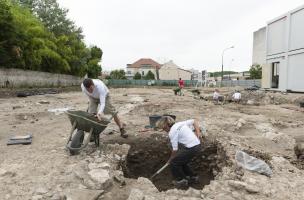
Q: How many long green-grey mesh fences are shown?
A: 1